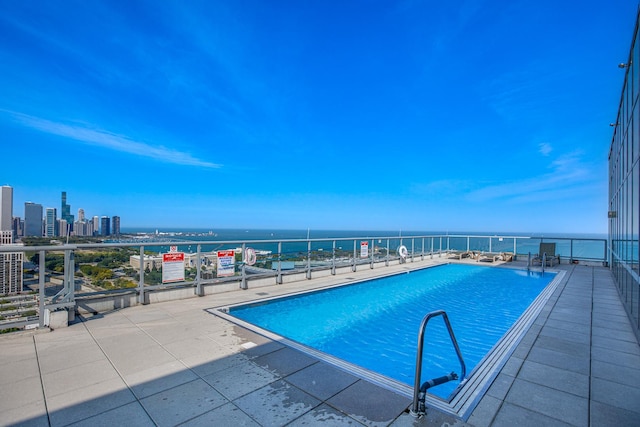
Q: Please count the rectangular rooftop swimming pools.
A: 1